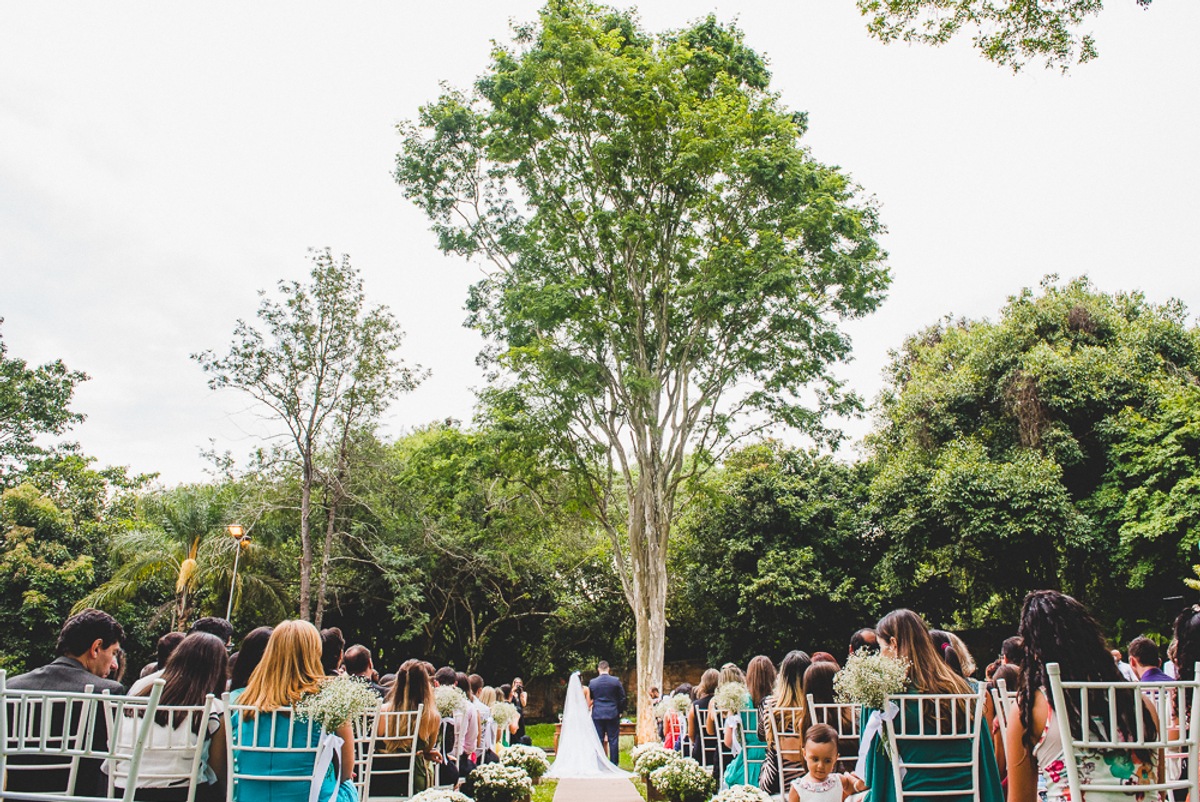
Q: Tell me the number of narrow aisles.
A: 1